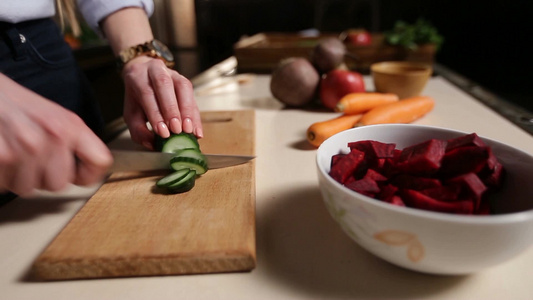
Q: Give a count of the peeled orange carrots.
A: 3